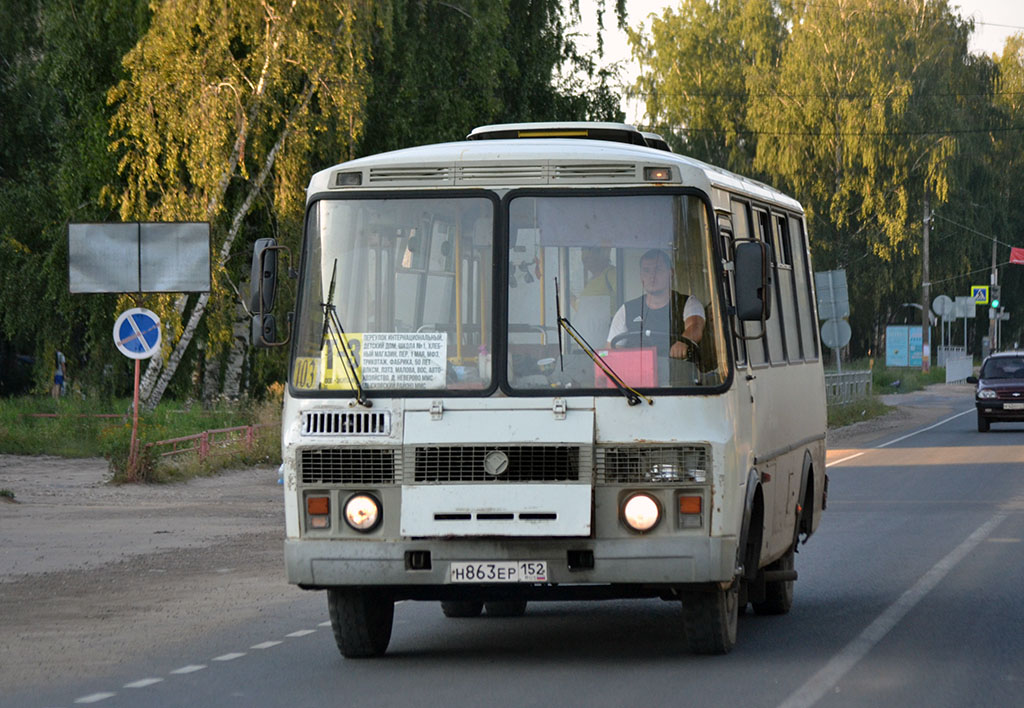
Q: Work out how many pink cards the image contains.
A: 1